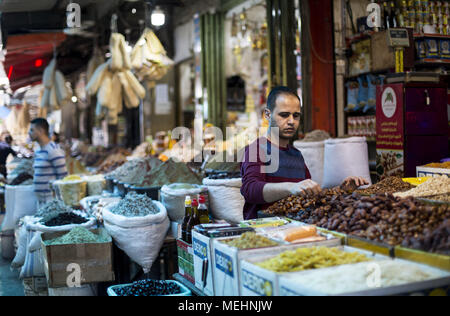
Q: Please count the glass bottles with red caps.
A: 2